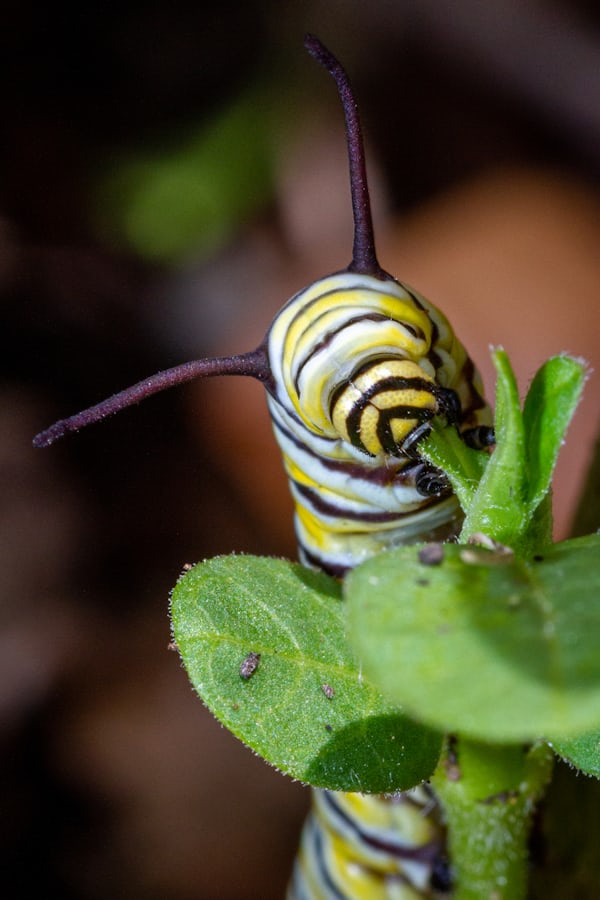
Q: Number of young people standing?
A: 0